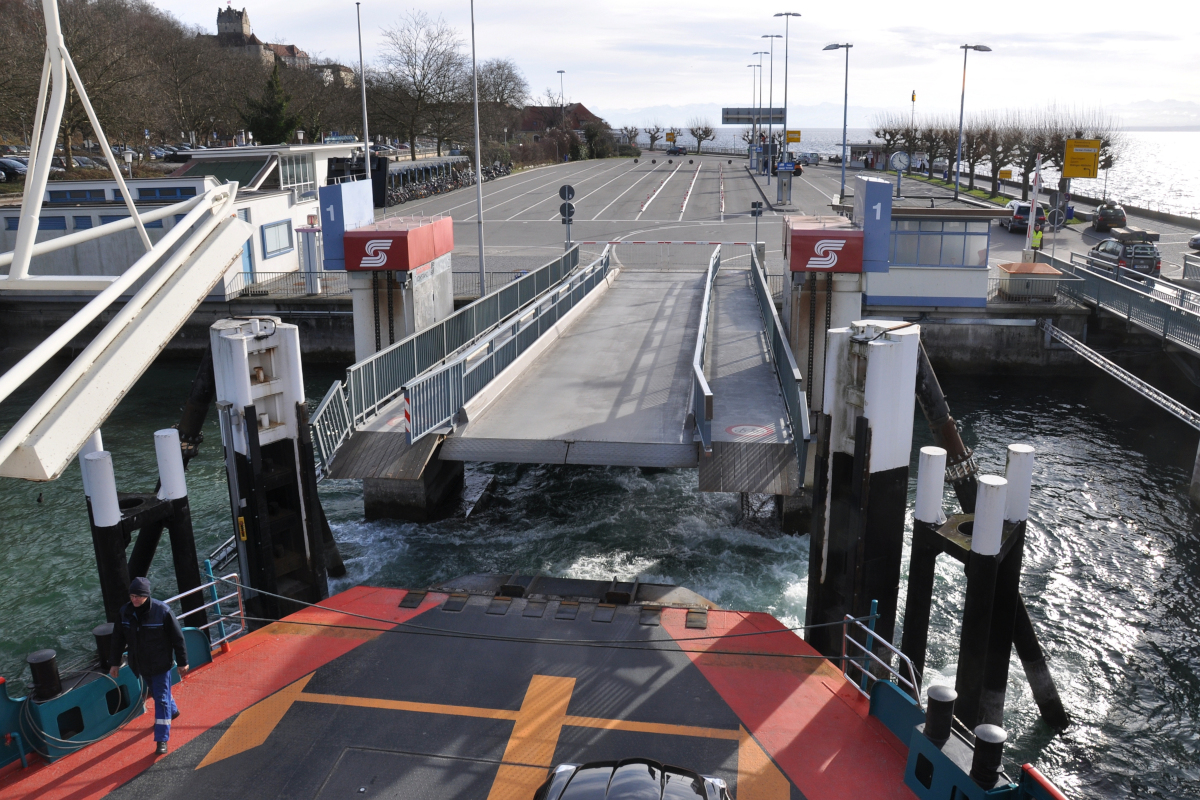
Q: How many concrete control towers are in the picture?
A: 2